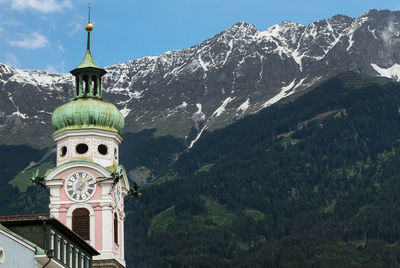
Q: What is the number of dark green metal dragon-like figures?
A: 3